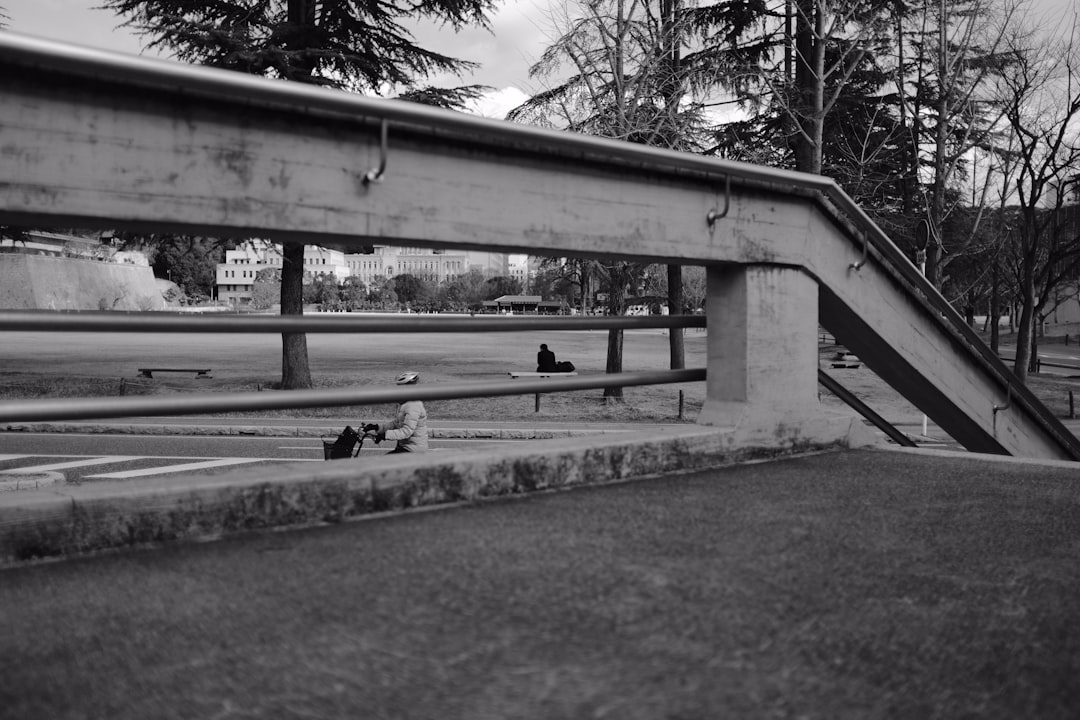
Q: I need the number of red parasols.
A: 0